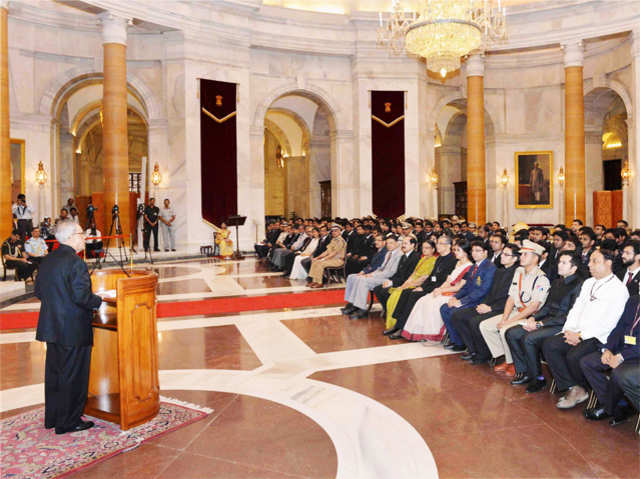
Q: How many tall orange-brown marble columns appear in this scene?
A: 4